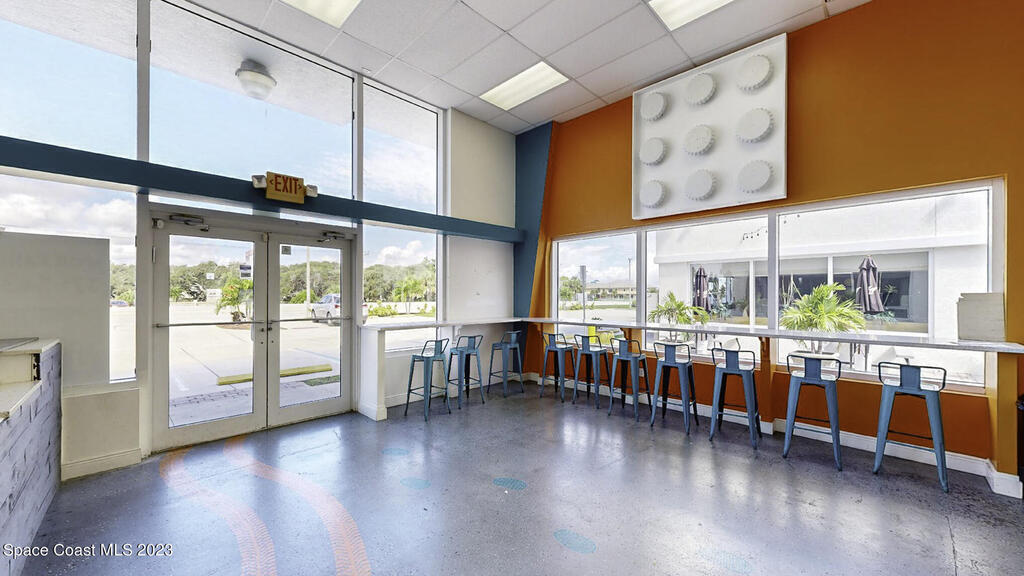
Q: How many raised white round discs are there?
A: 9